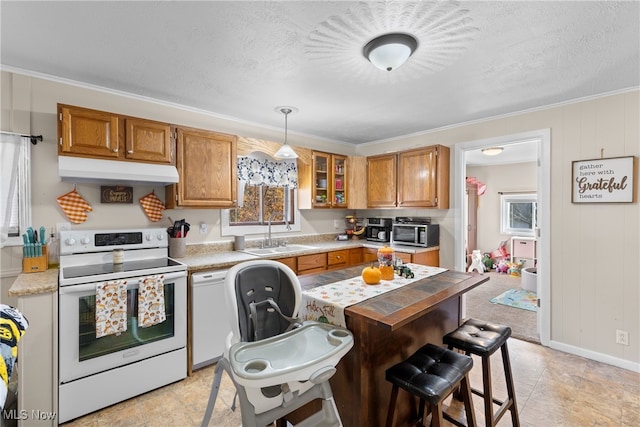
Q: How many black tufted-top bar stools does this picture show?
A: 2